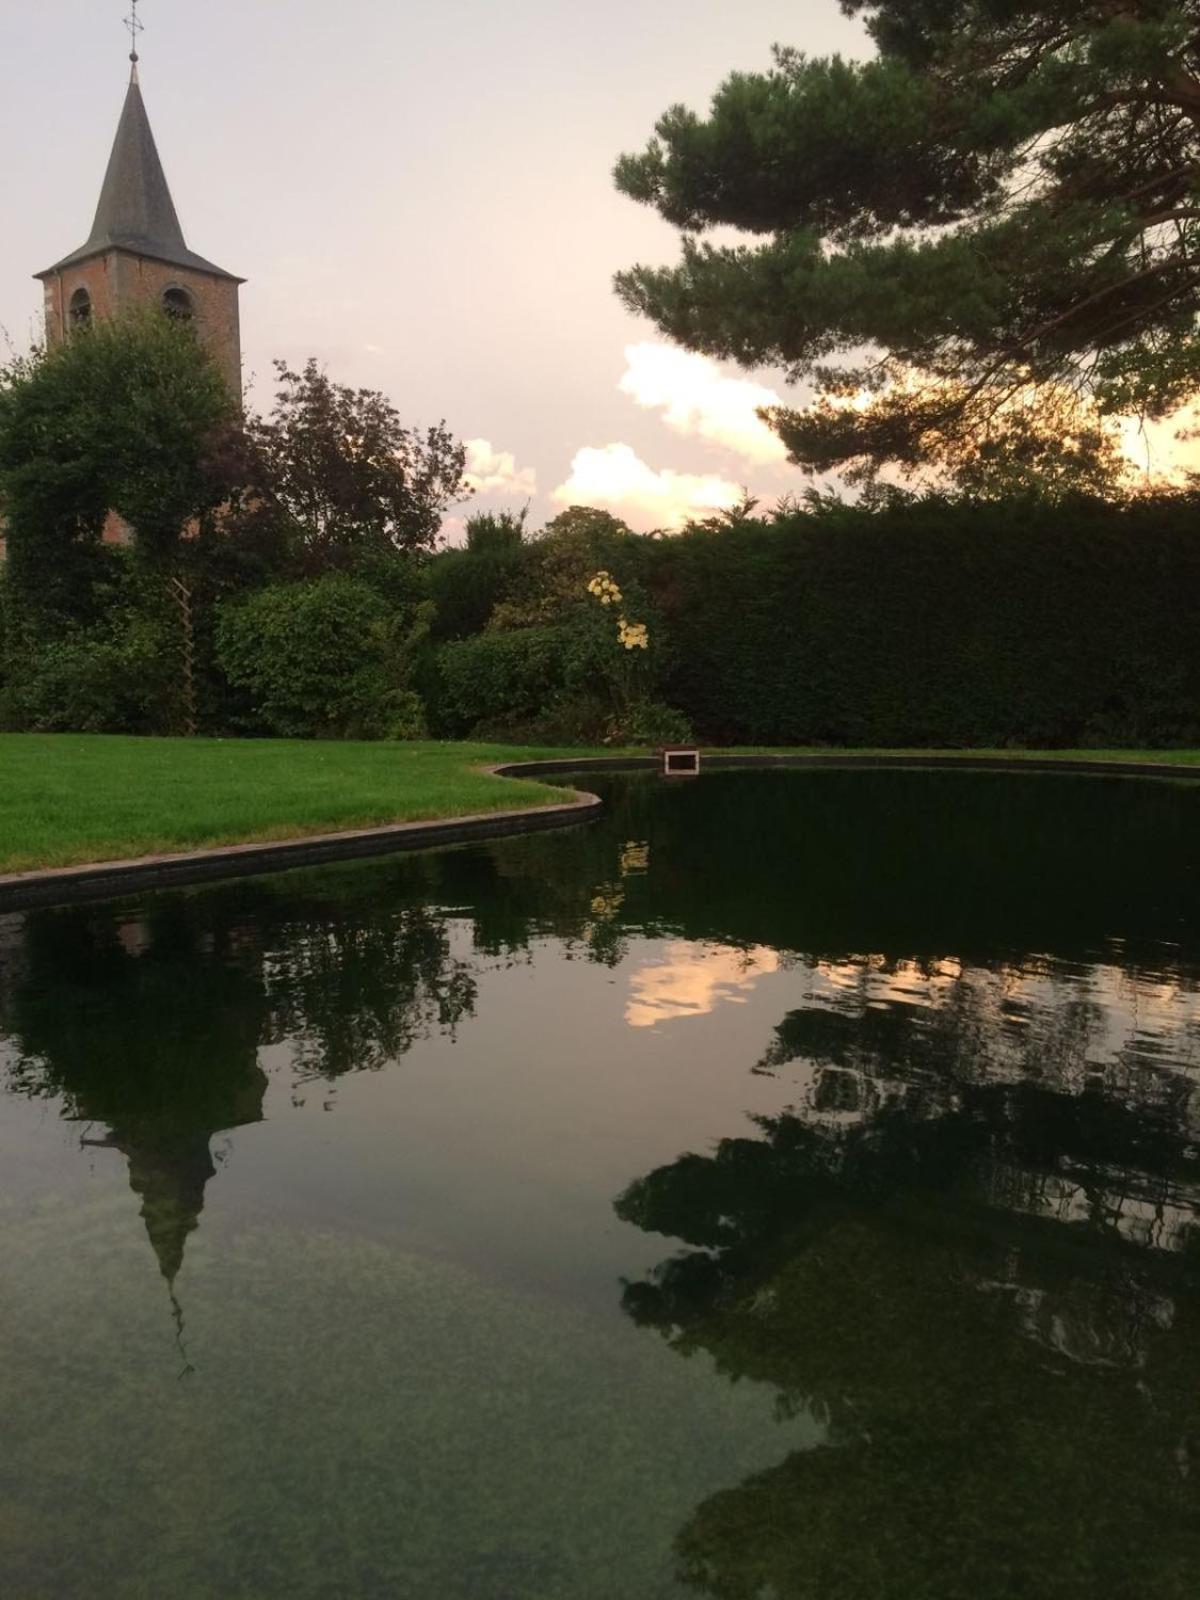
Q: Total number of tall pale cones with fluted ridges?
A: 0